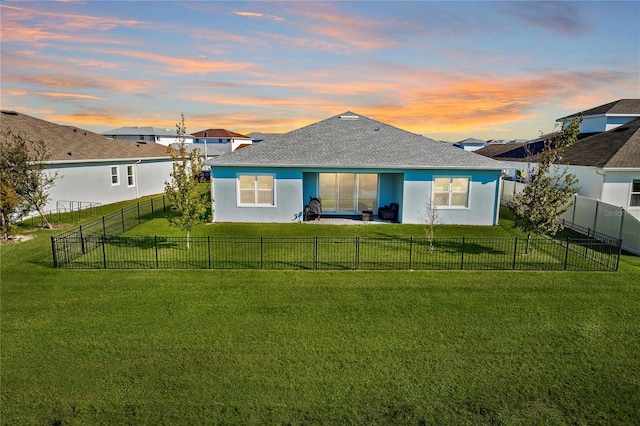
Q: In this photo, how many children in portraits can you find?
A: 0